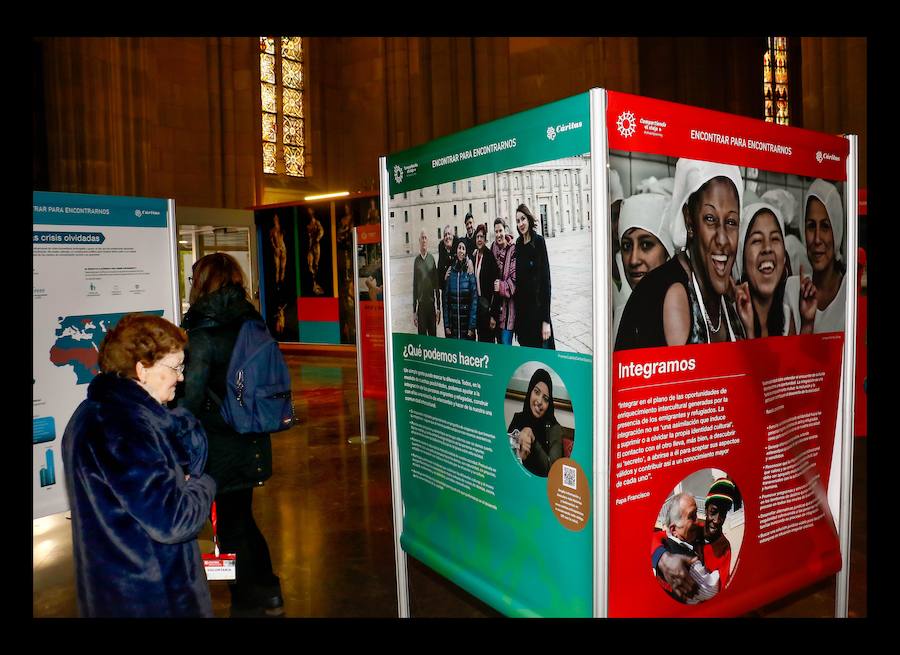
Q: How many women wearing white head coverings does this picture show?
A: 4